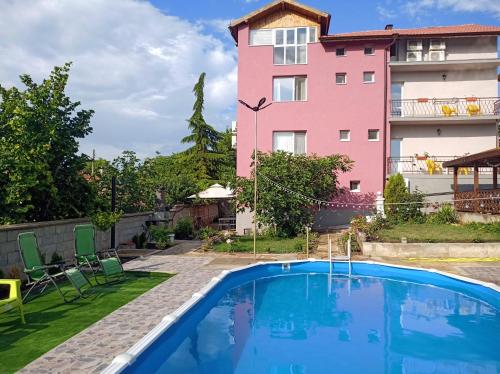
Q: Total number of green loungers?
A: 2